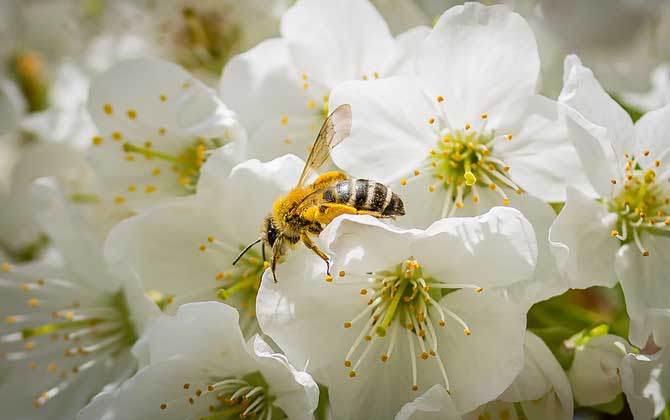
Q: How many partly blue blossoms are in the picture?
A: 0